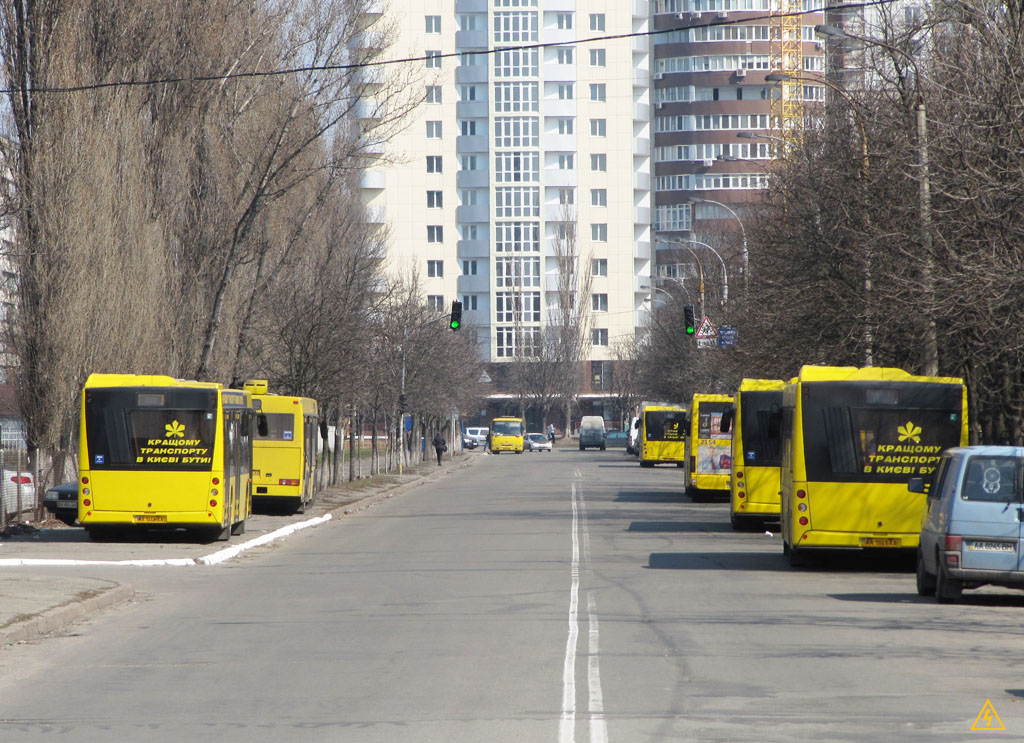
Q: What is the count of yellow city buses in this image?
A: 7